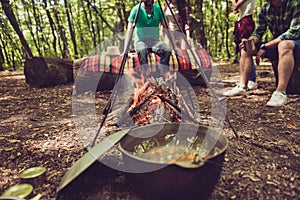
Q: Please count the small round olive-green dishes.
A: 2